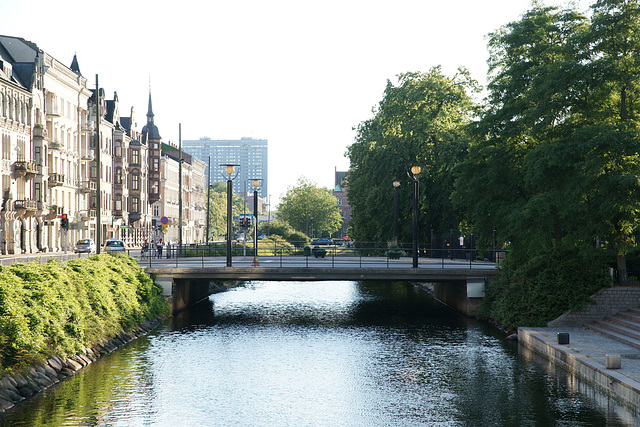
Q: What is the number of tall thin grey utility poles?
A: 3